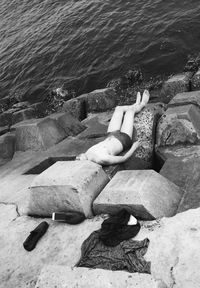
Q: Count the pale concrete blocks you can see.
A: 2